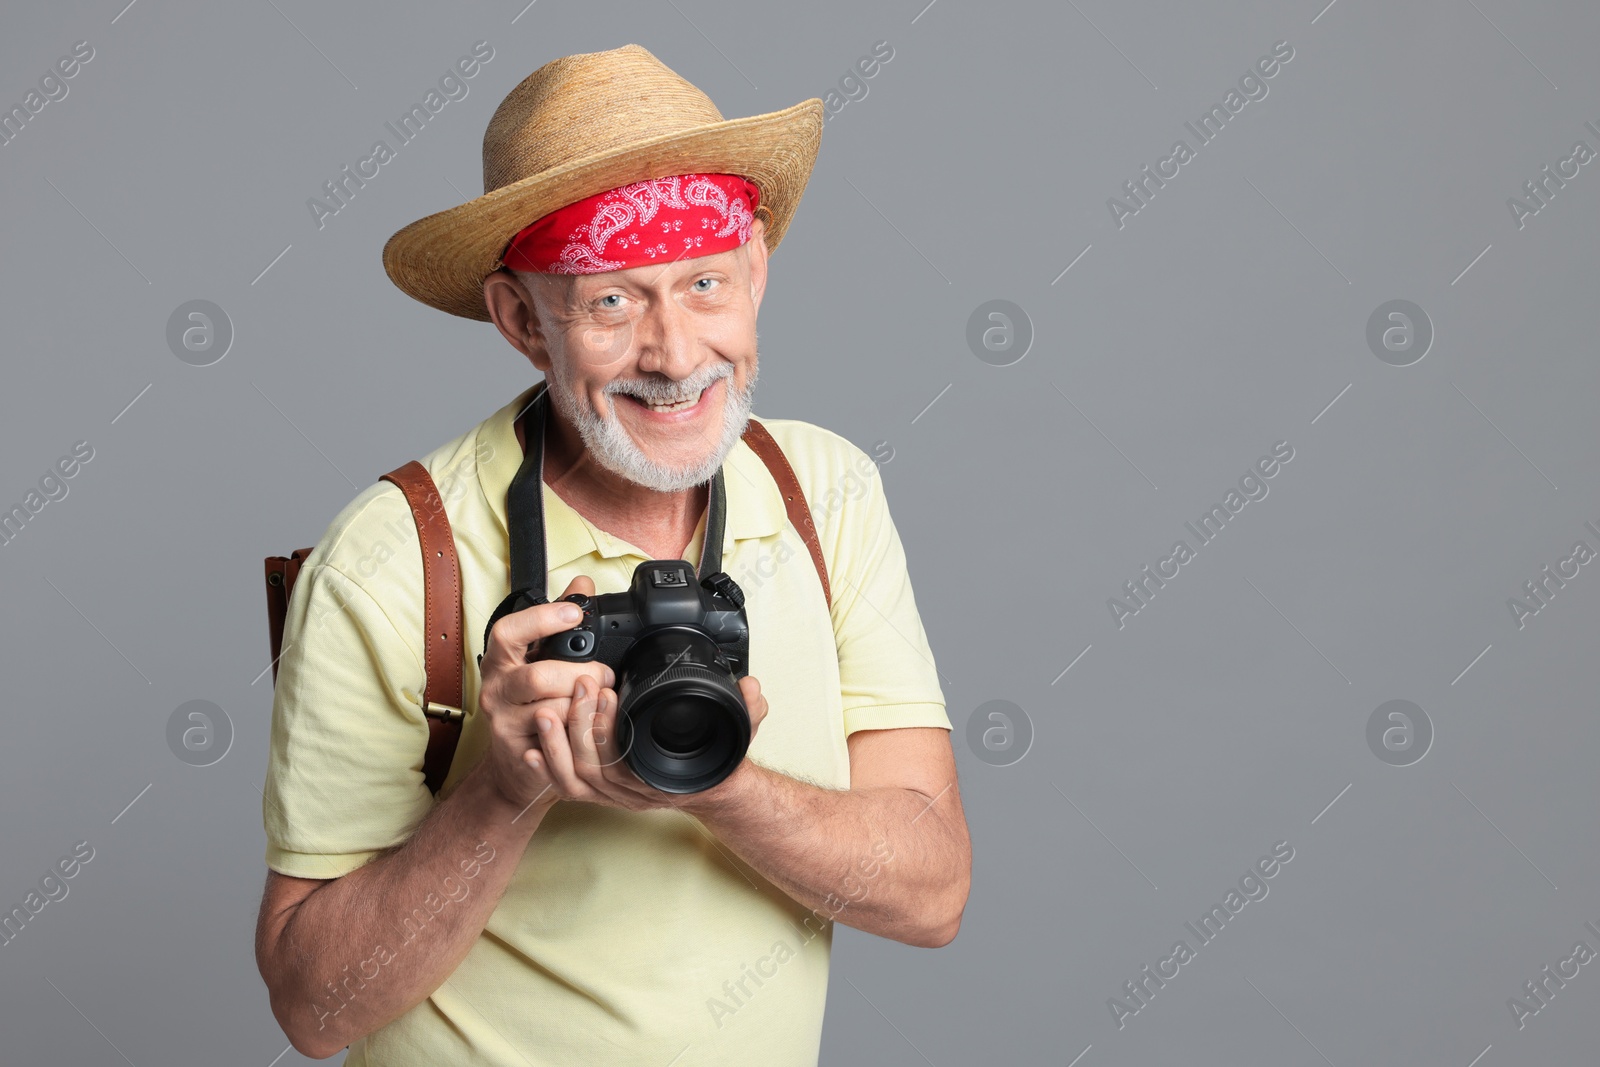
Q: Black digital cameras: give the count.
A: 1